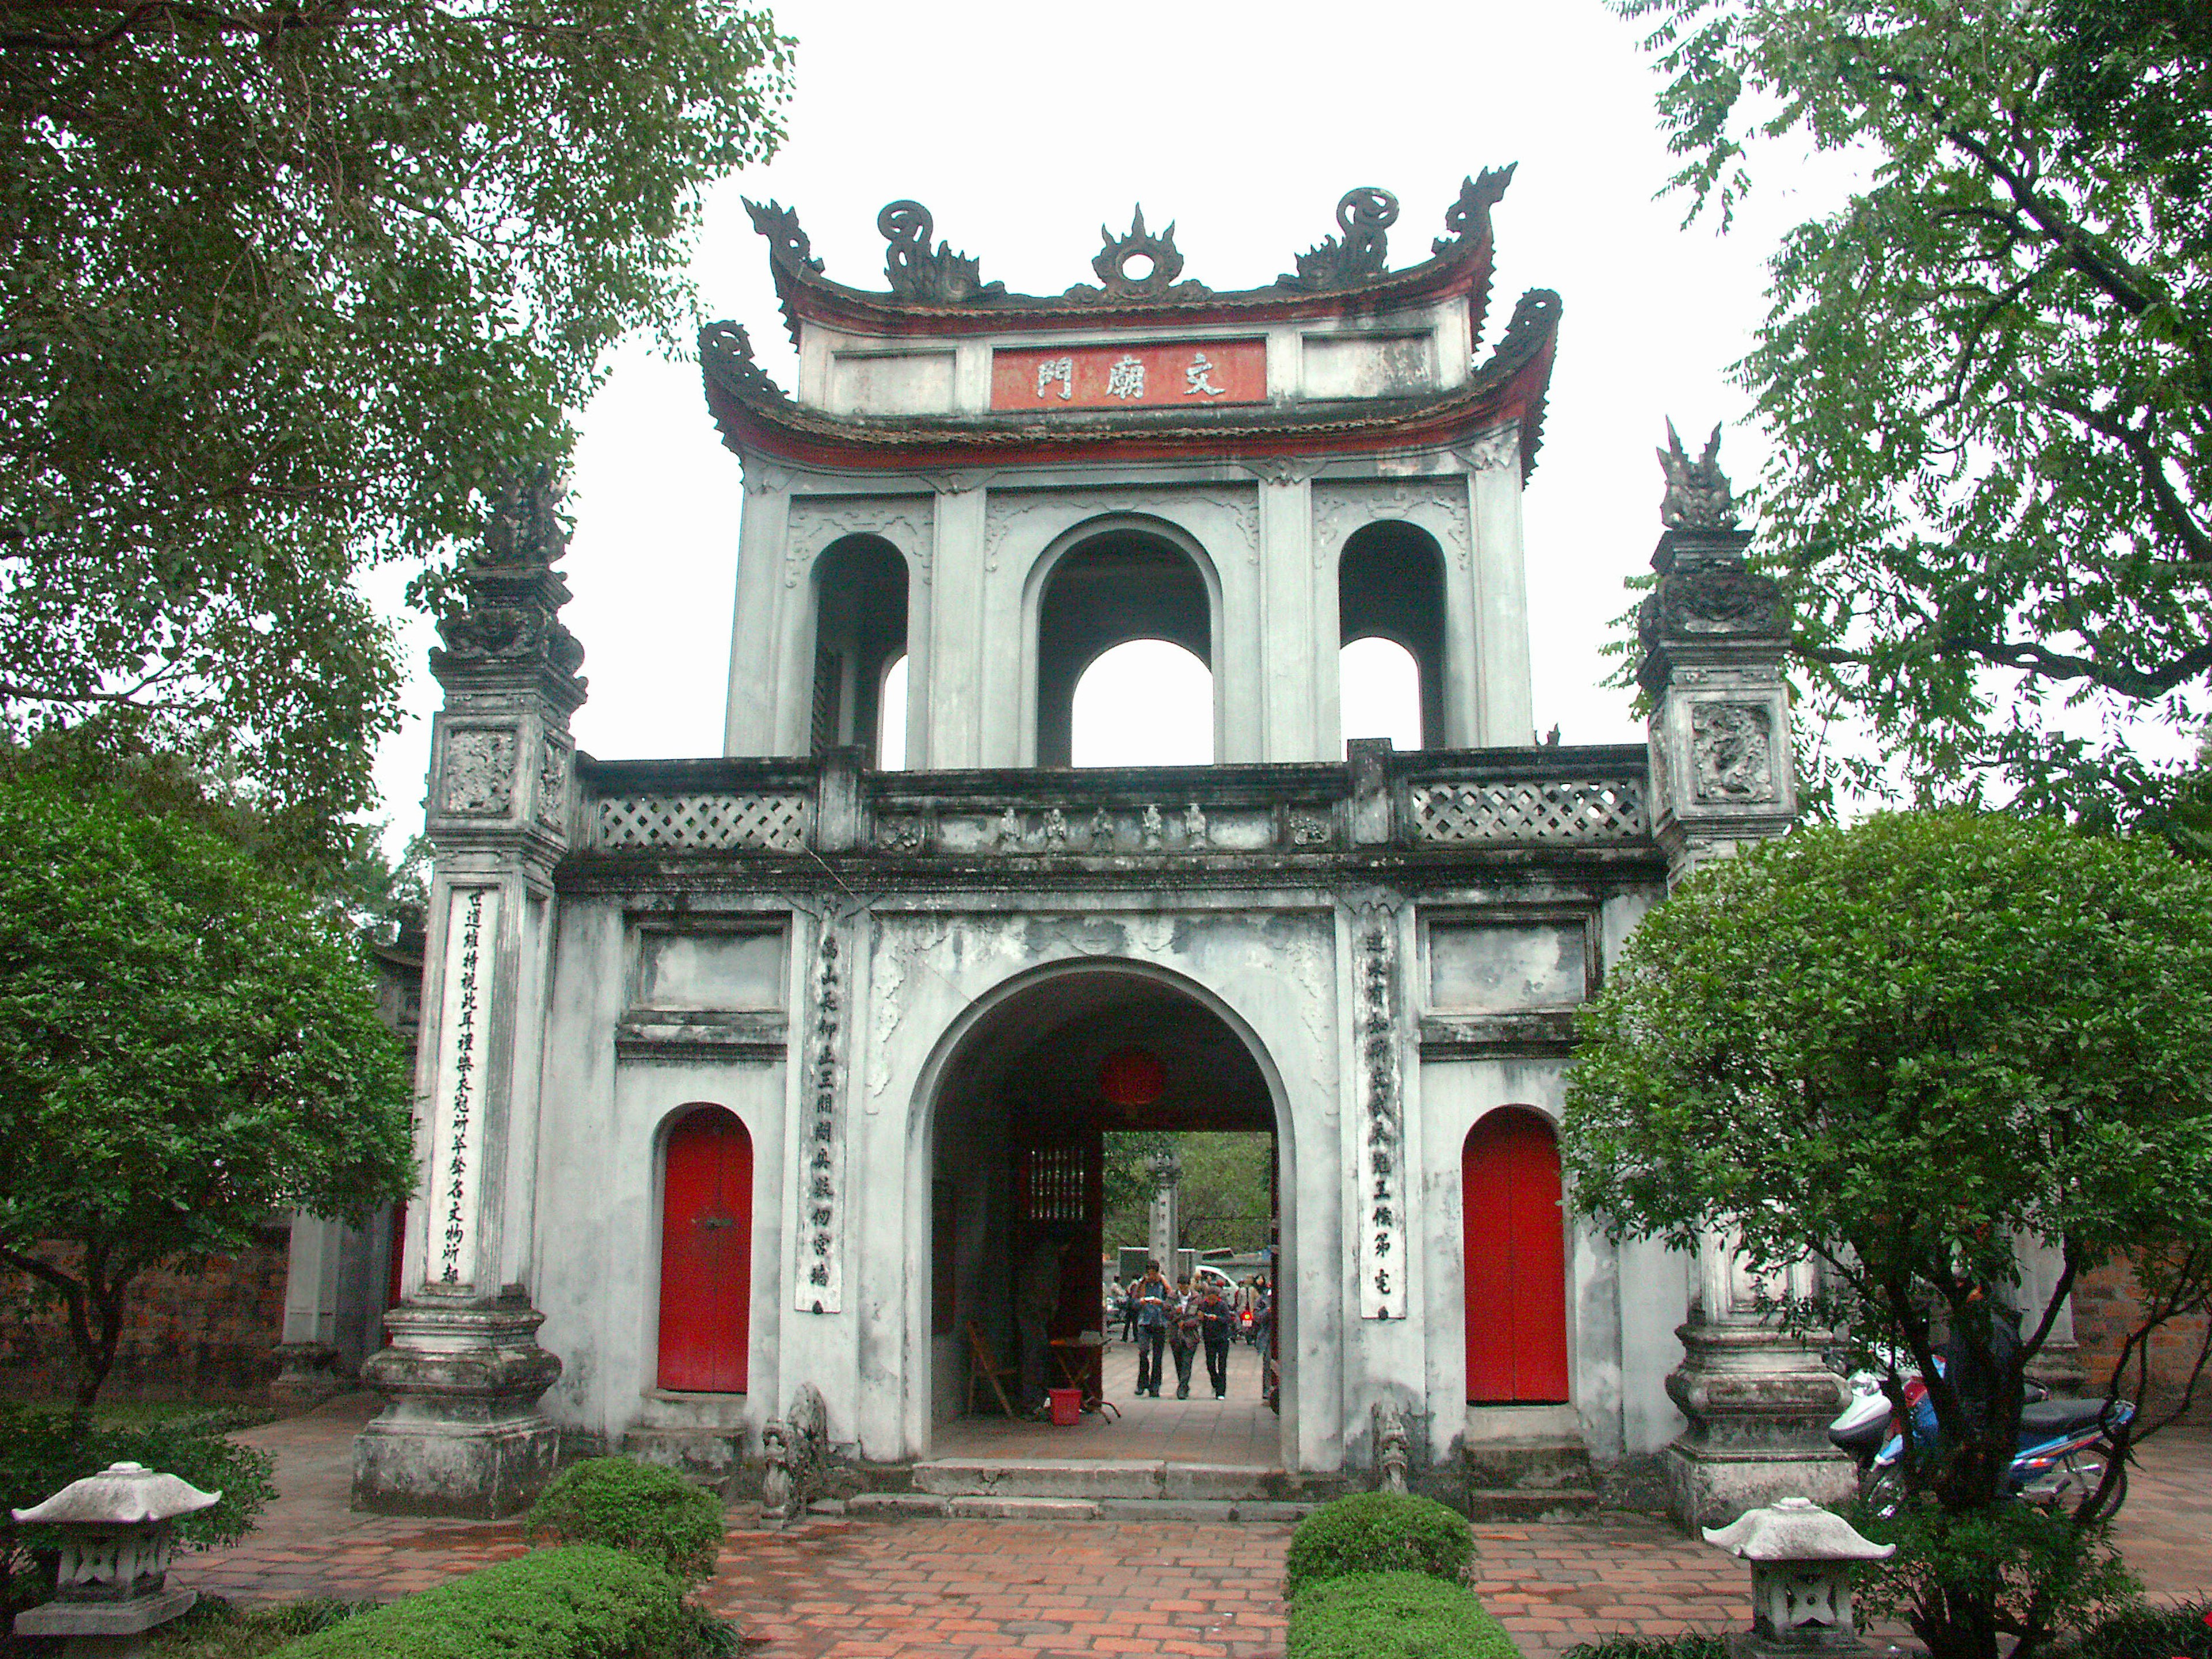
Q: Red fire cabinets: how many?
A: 0